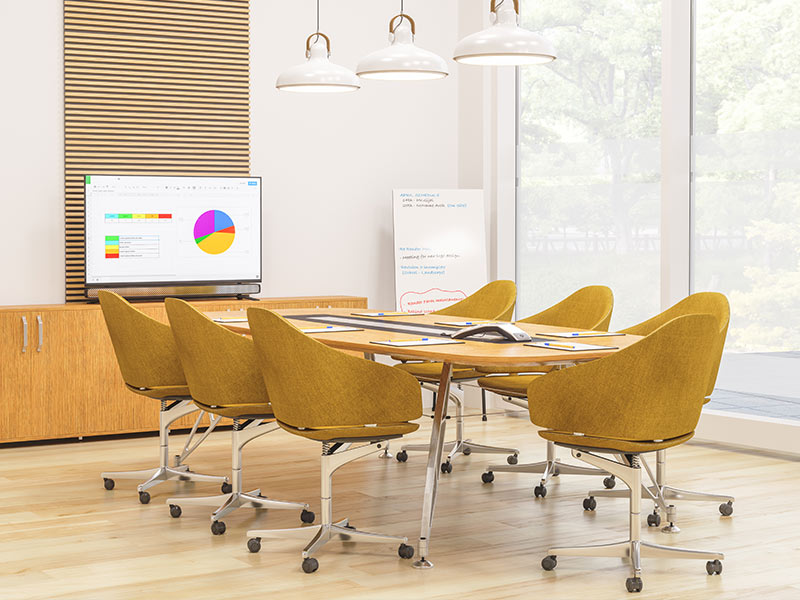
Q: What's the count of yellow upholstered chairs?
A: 7